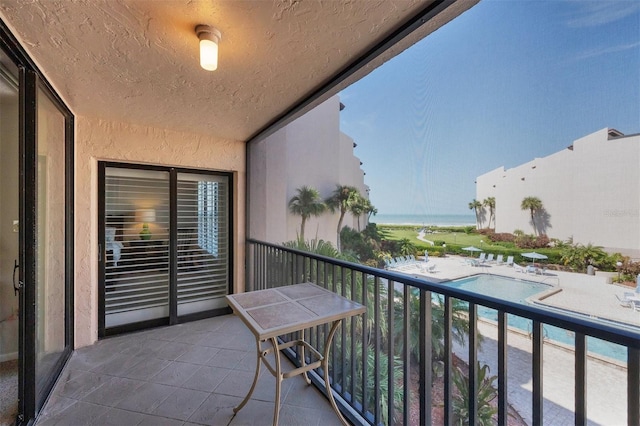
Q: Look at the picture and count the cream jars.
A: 0